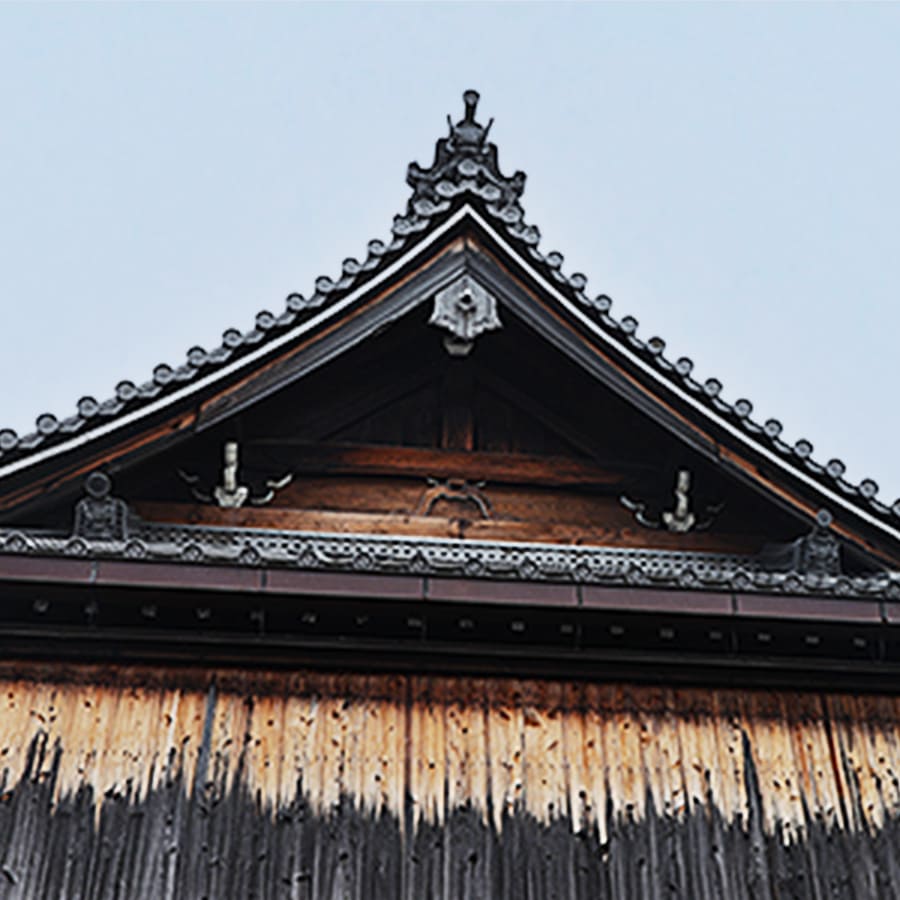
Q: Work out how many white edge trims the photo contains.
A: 2